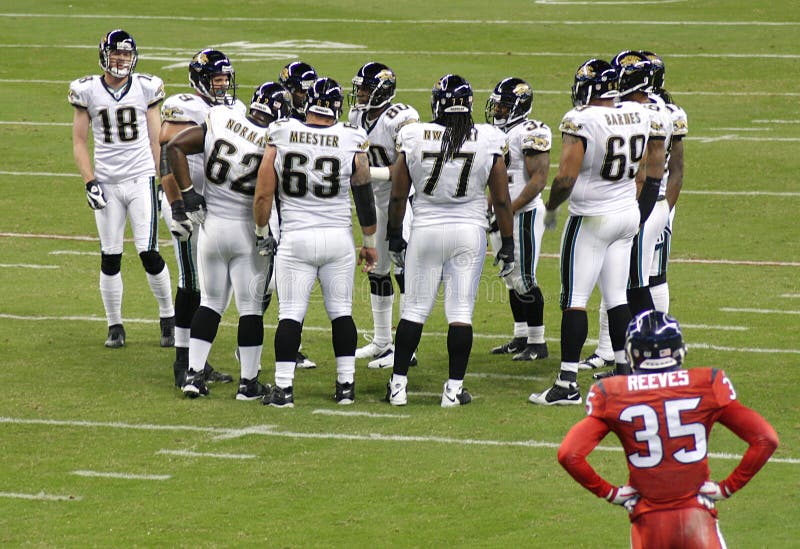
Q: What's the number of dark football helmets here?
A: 12